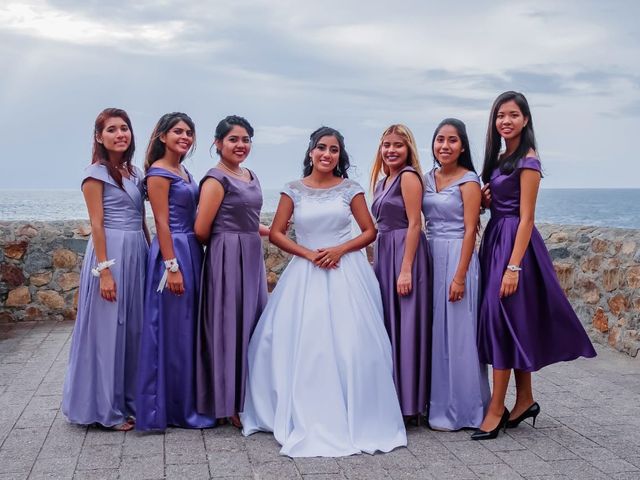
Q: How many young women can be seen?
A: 7